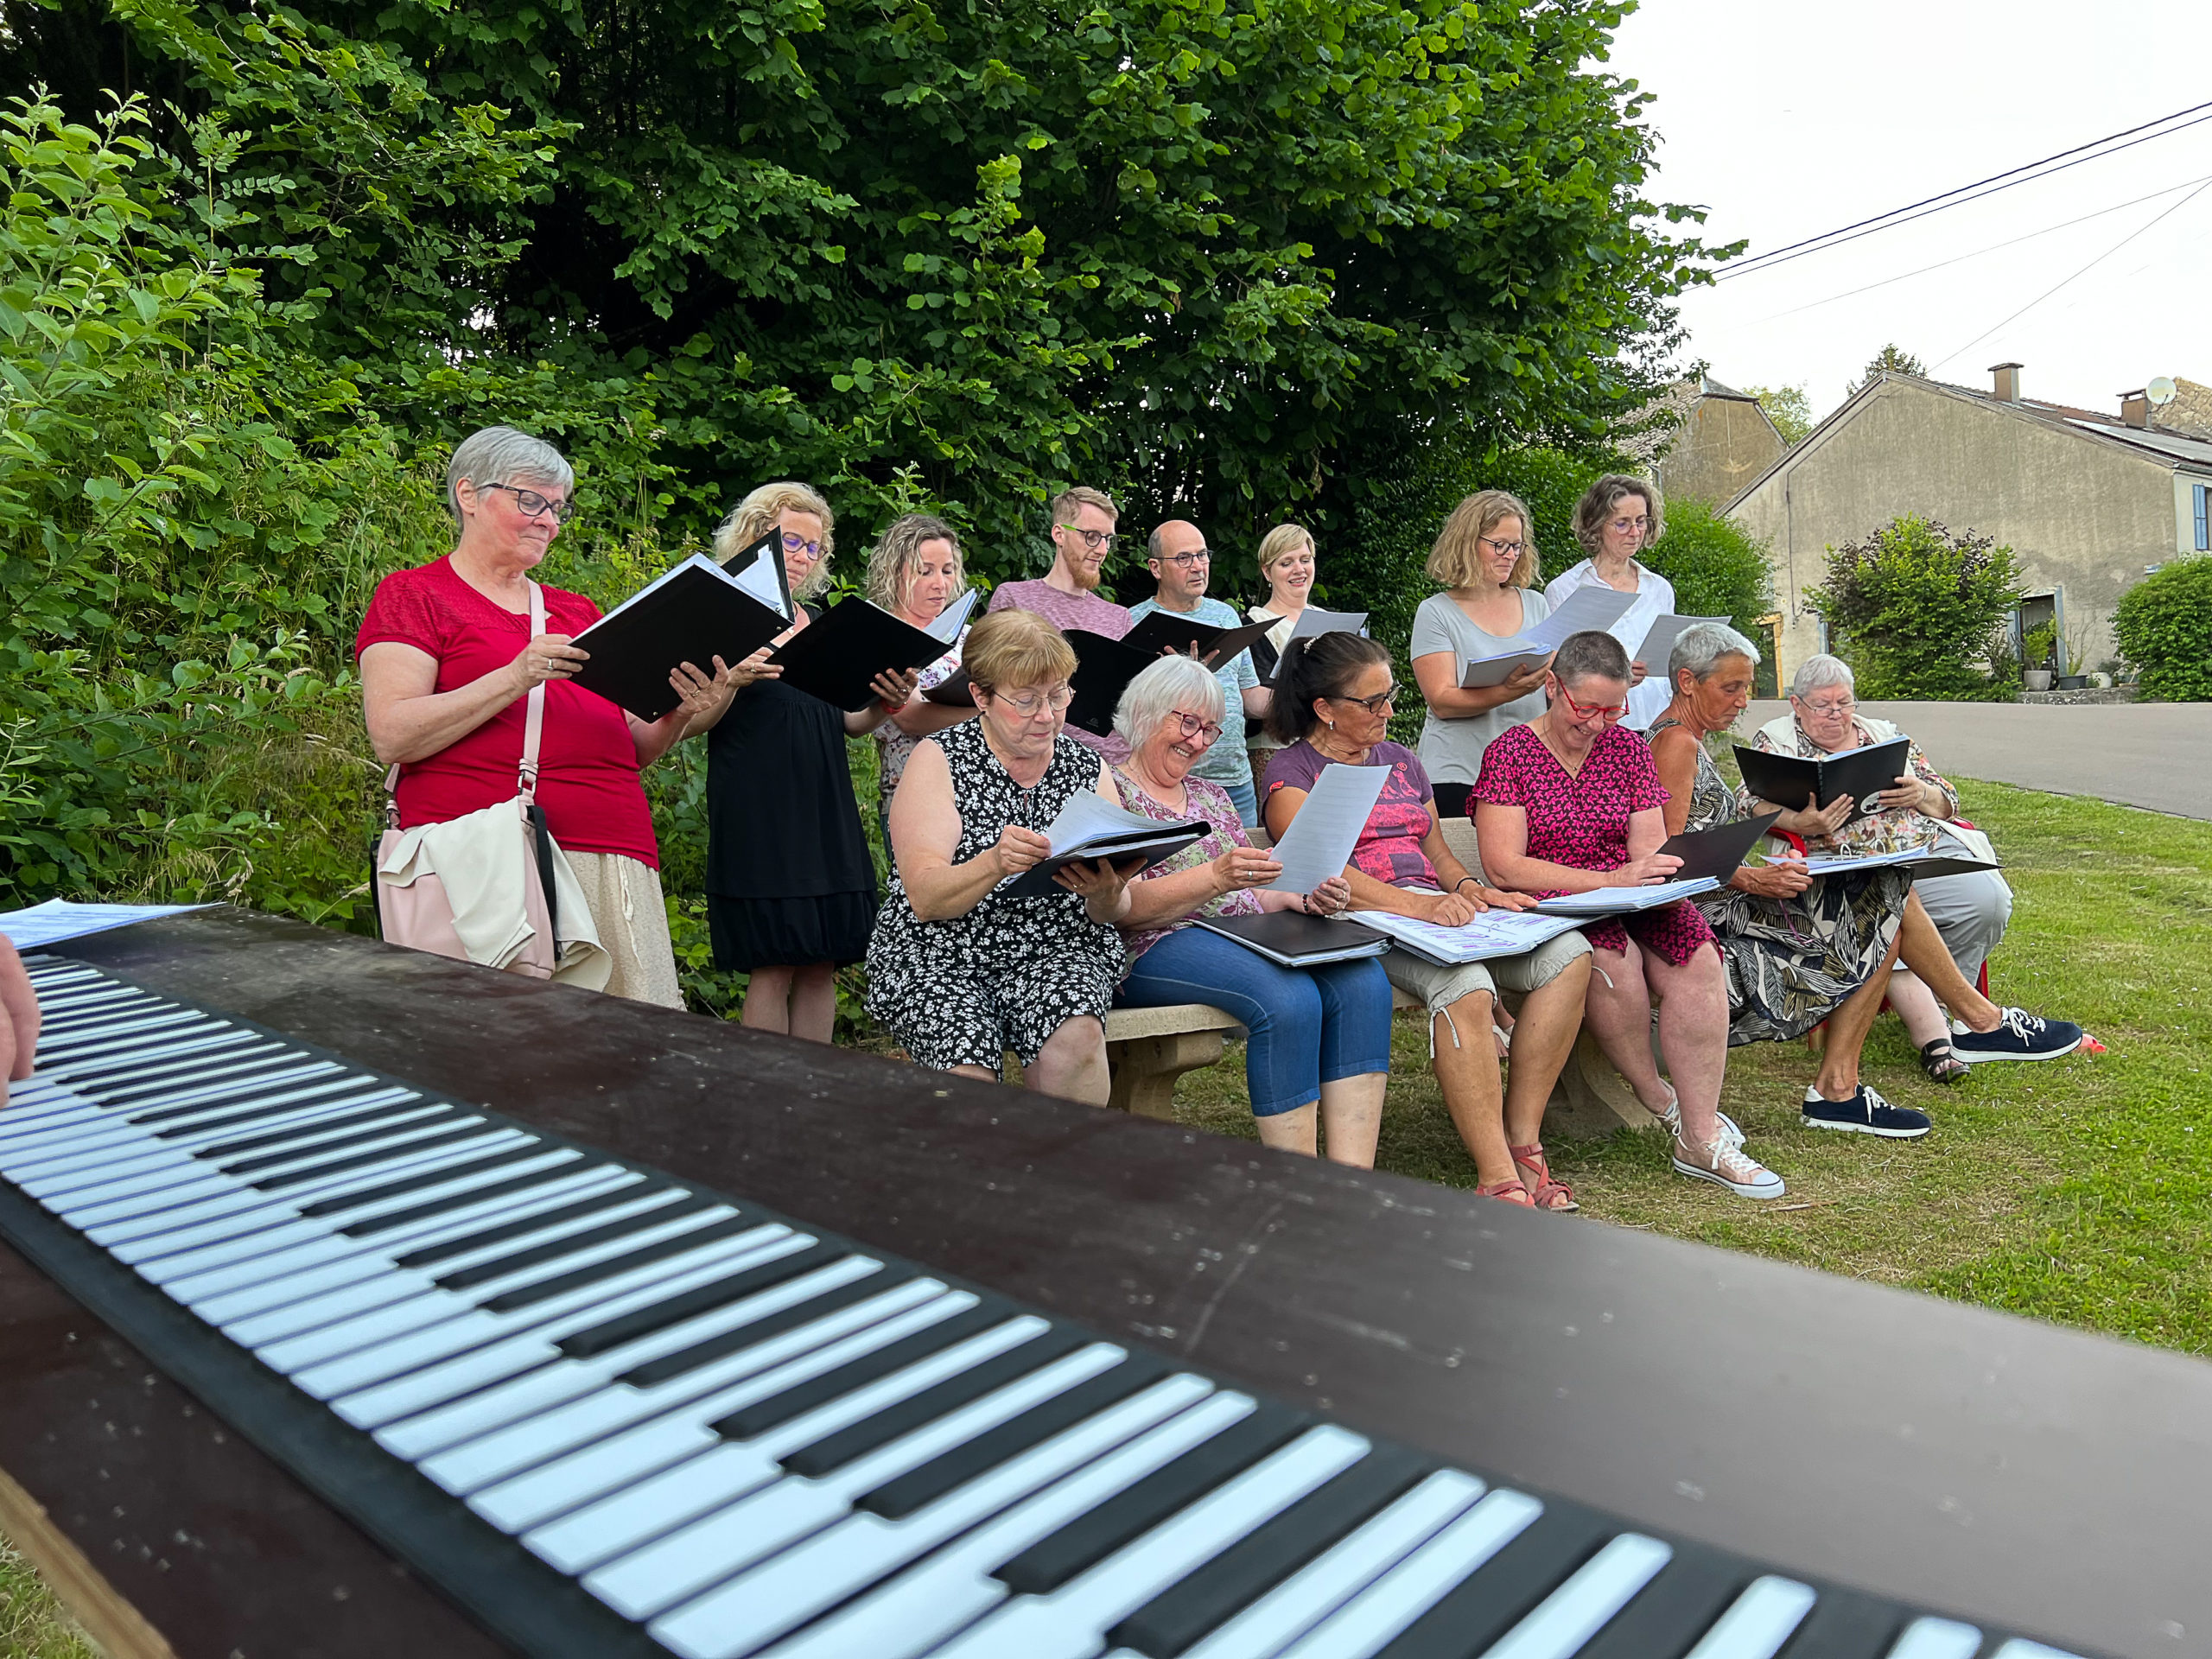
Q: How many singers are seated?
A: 6